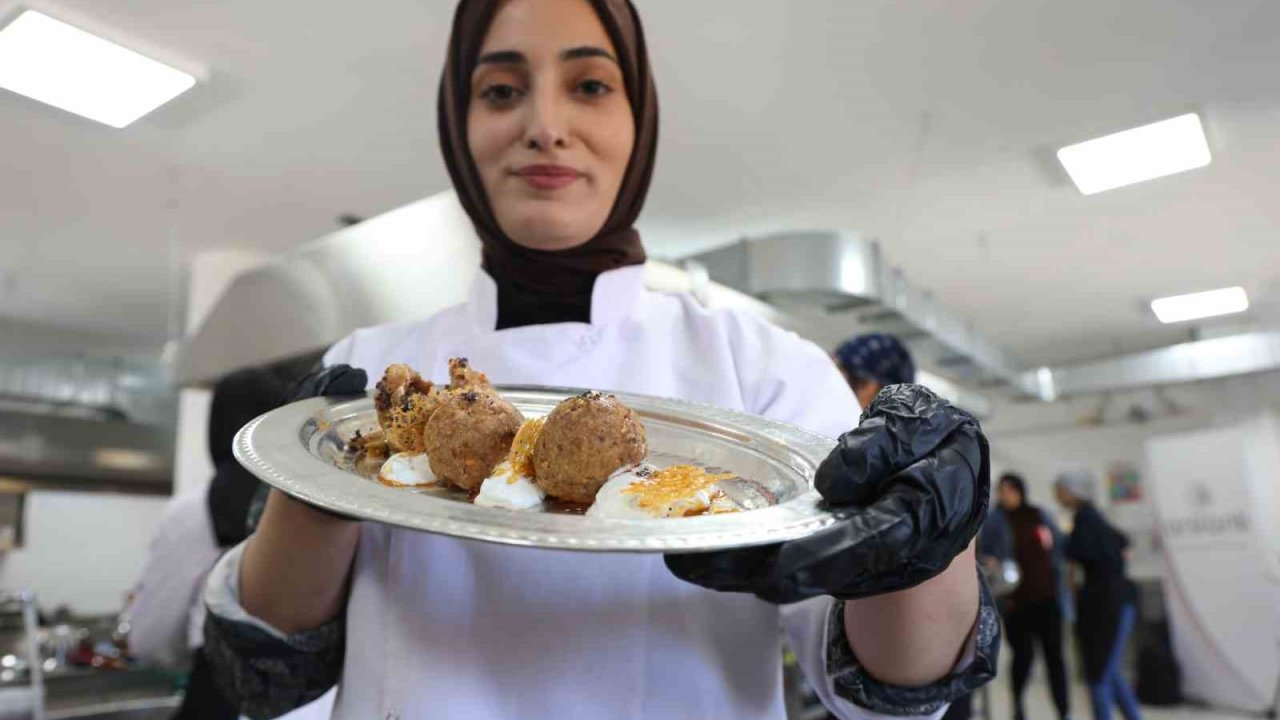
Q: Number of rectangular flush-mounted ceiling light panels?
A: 3